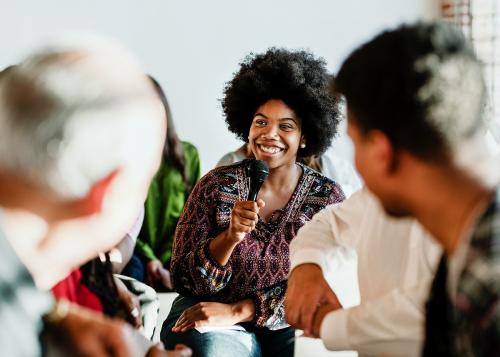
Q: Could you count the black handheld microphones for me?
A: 1